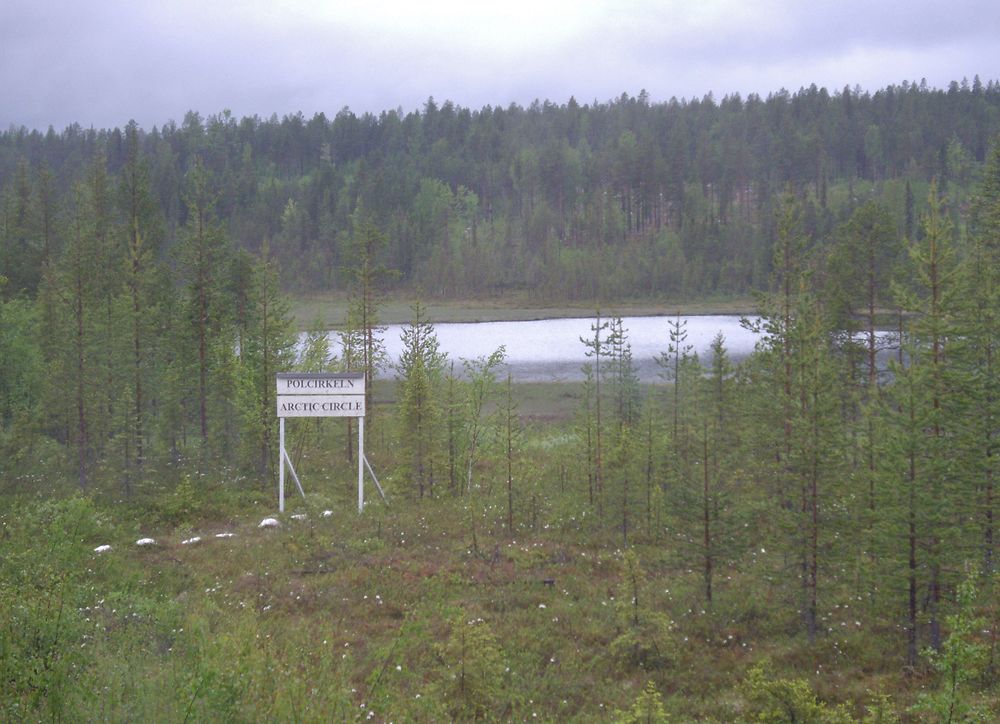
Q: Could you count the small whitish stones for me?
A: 7